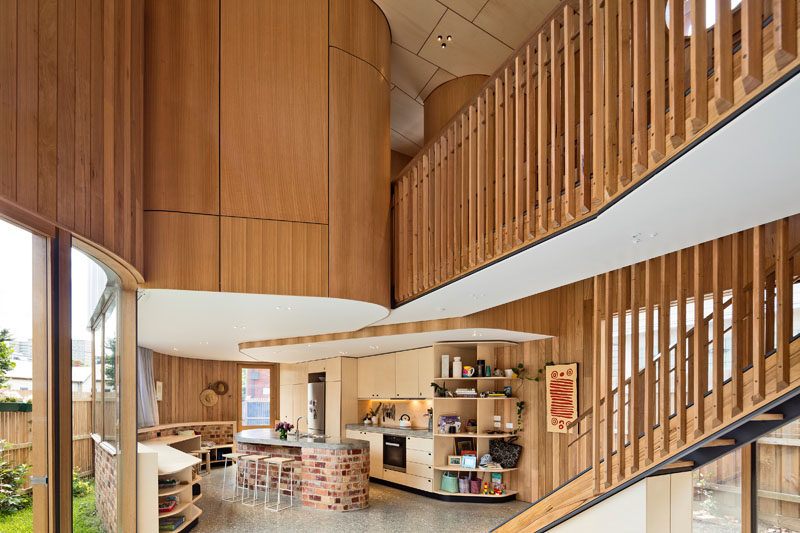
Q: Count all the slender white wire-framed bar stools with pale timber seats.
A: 3